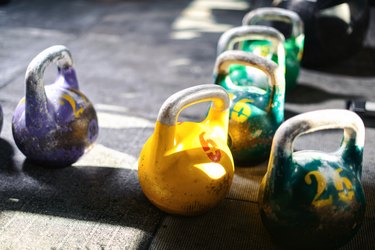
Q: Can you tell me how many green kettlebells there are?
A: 4